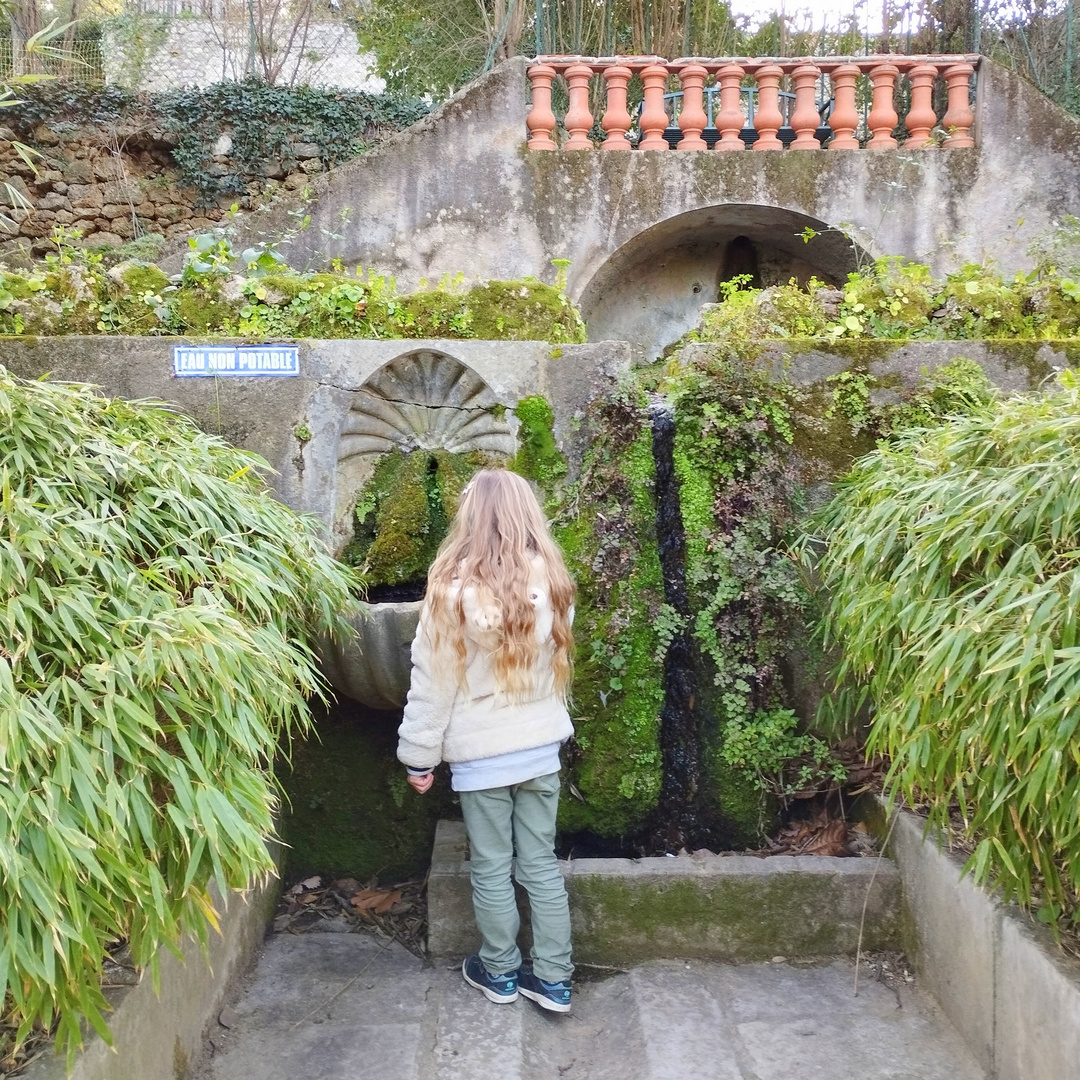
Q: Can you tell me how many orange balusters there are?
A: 12